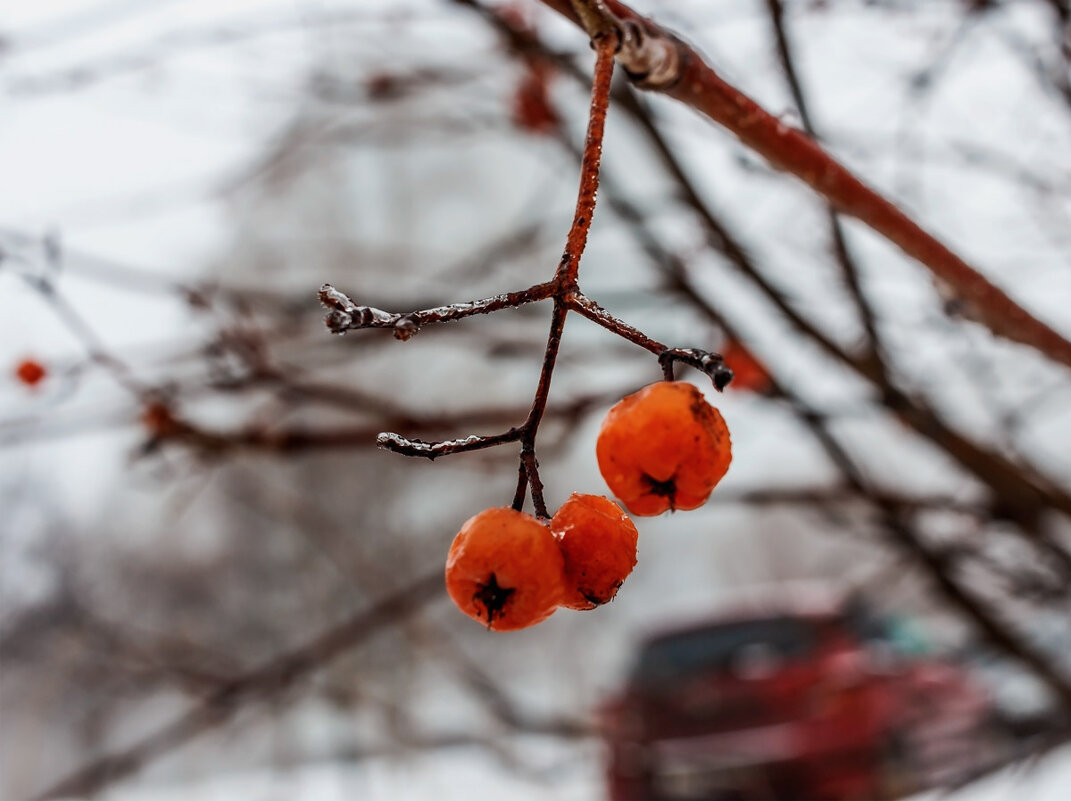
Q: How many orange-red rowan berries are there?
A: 3